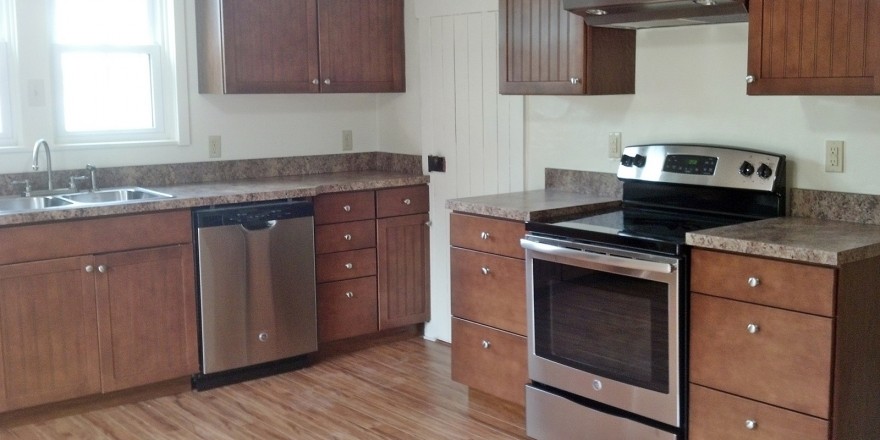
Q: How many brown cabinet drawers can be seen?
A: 11